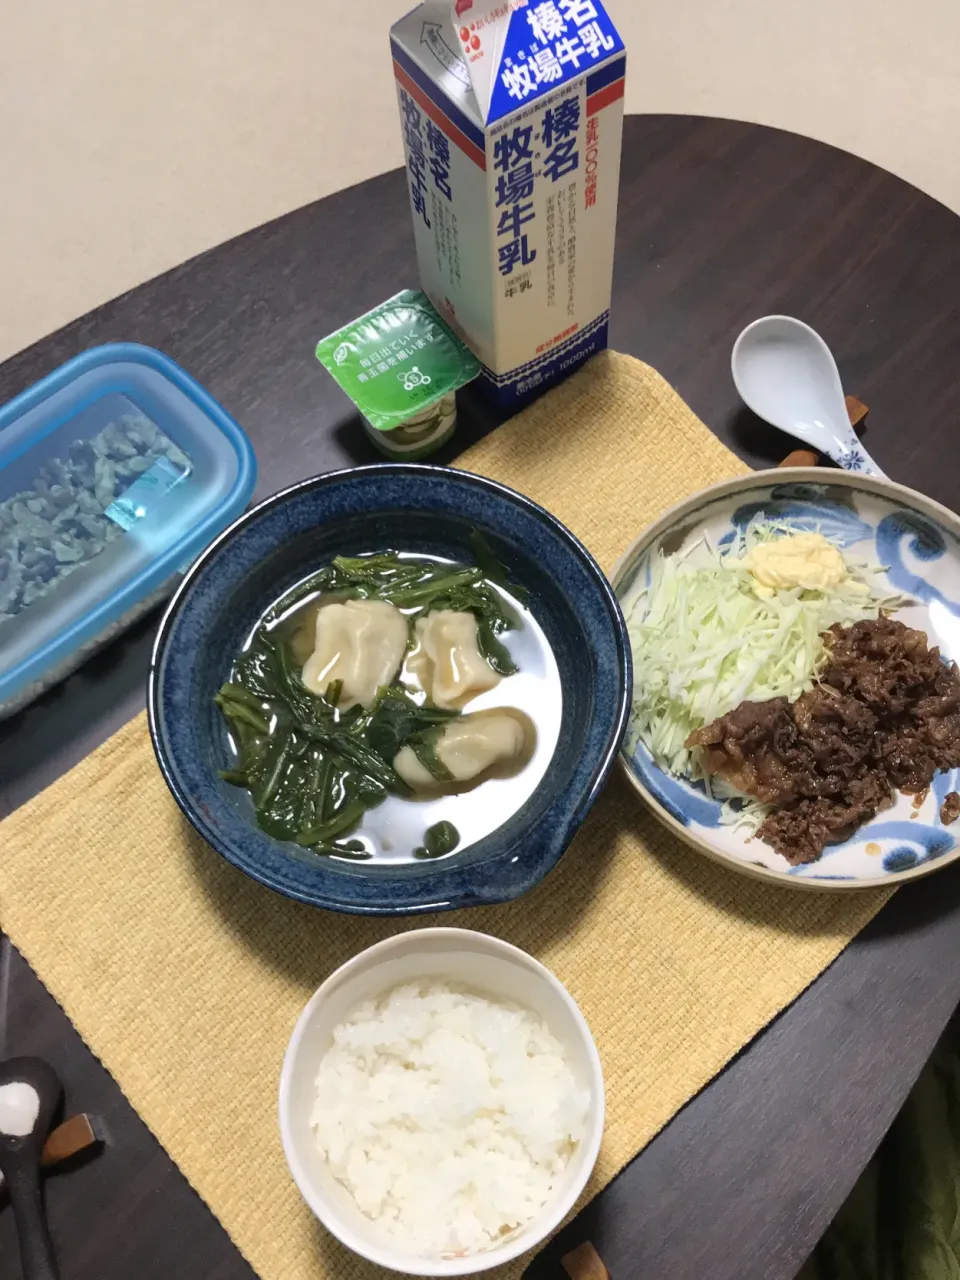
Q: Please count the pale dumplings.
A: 3